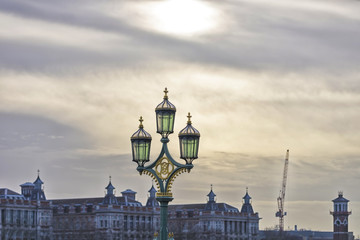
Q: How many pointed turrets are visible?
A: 5